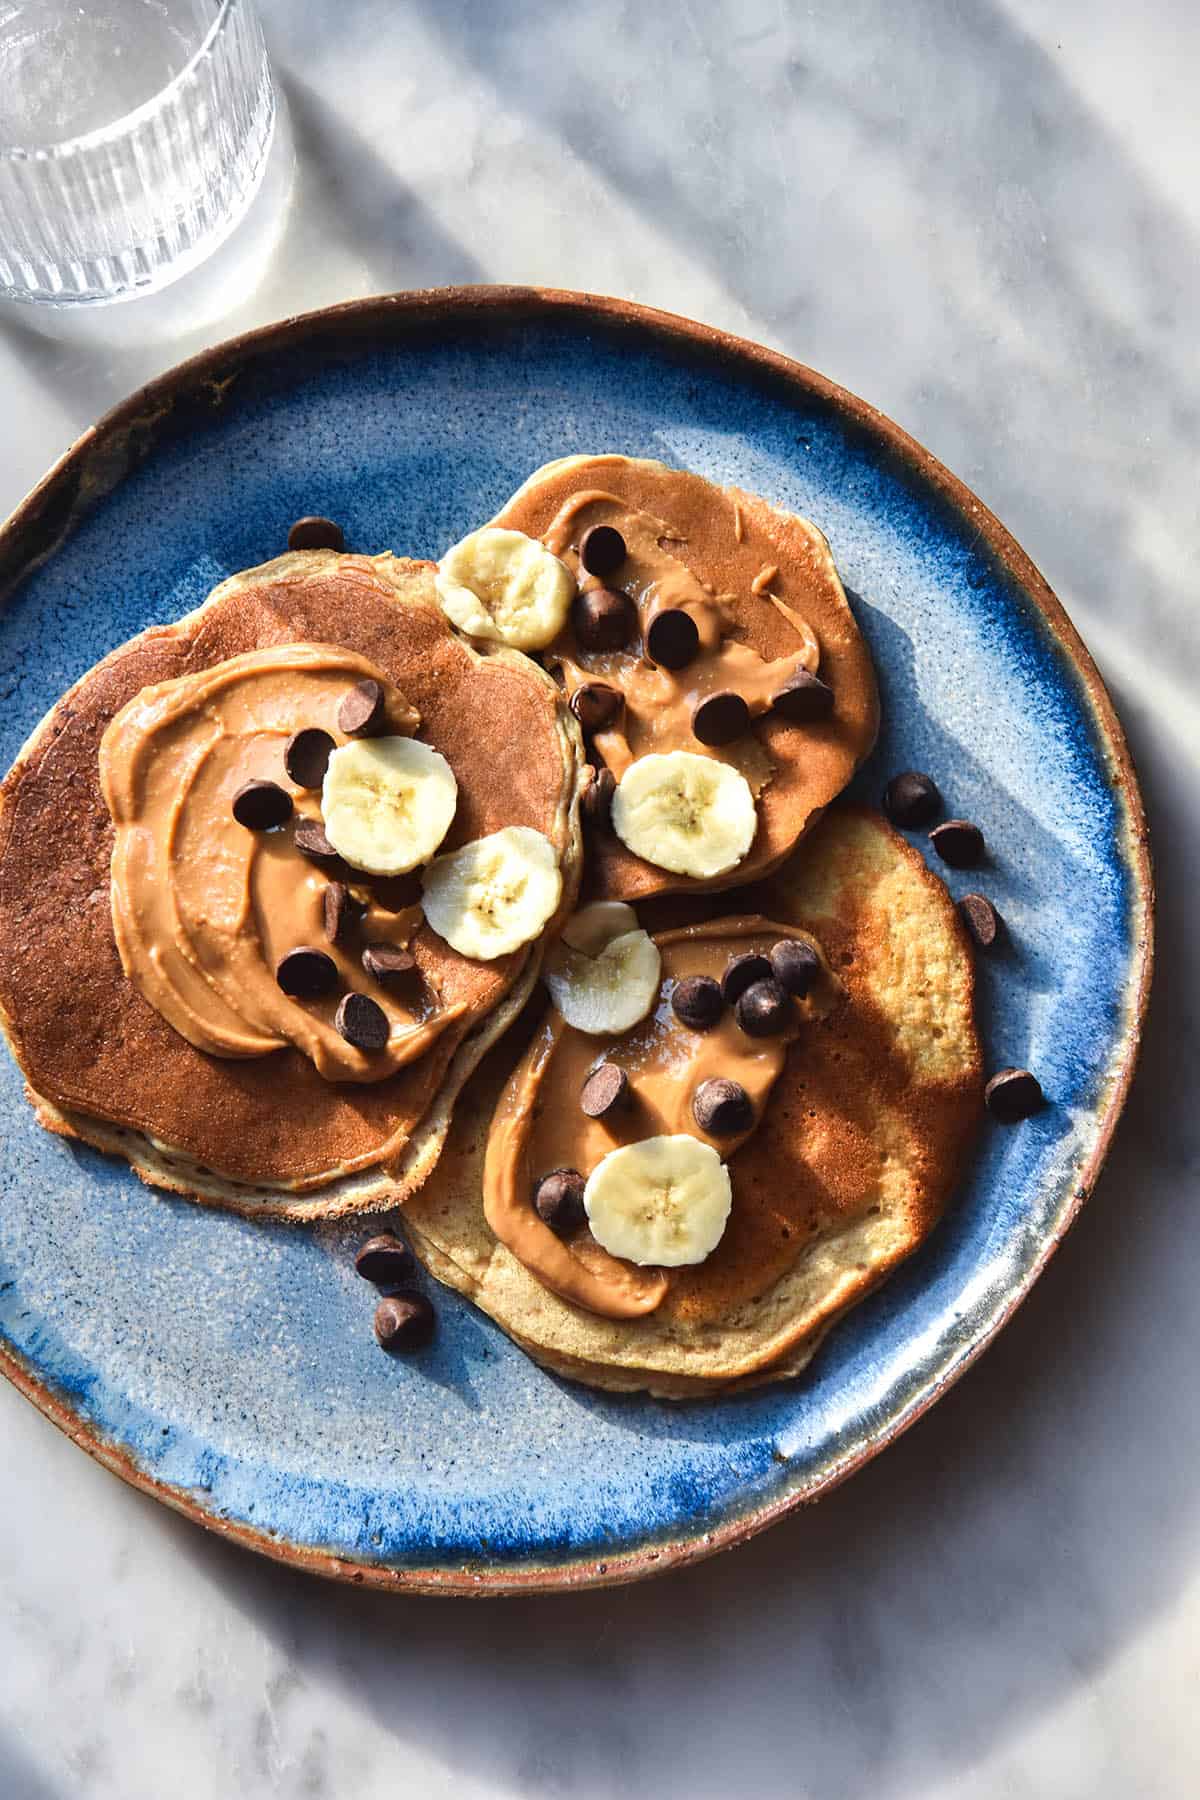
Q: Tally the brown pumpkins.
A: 0